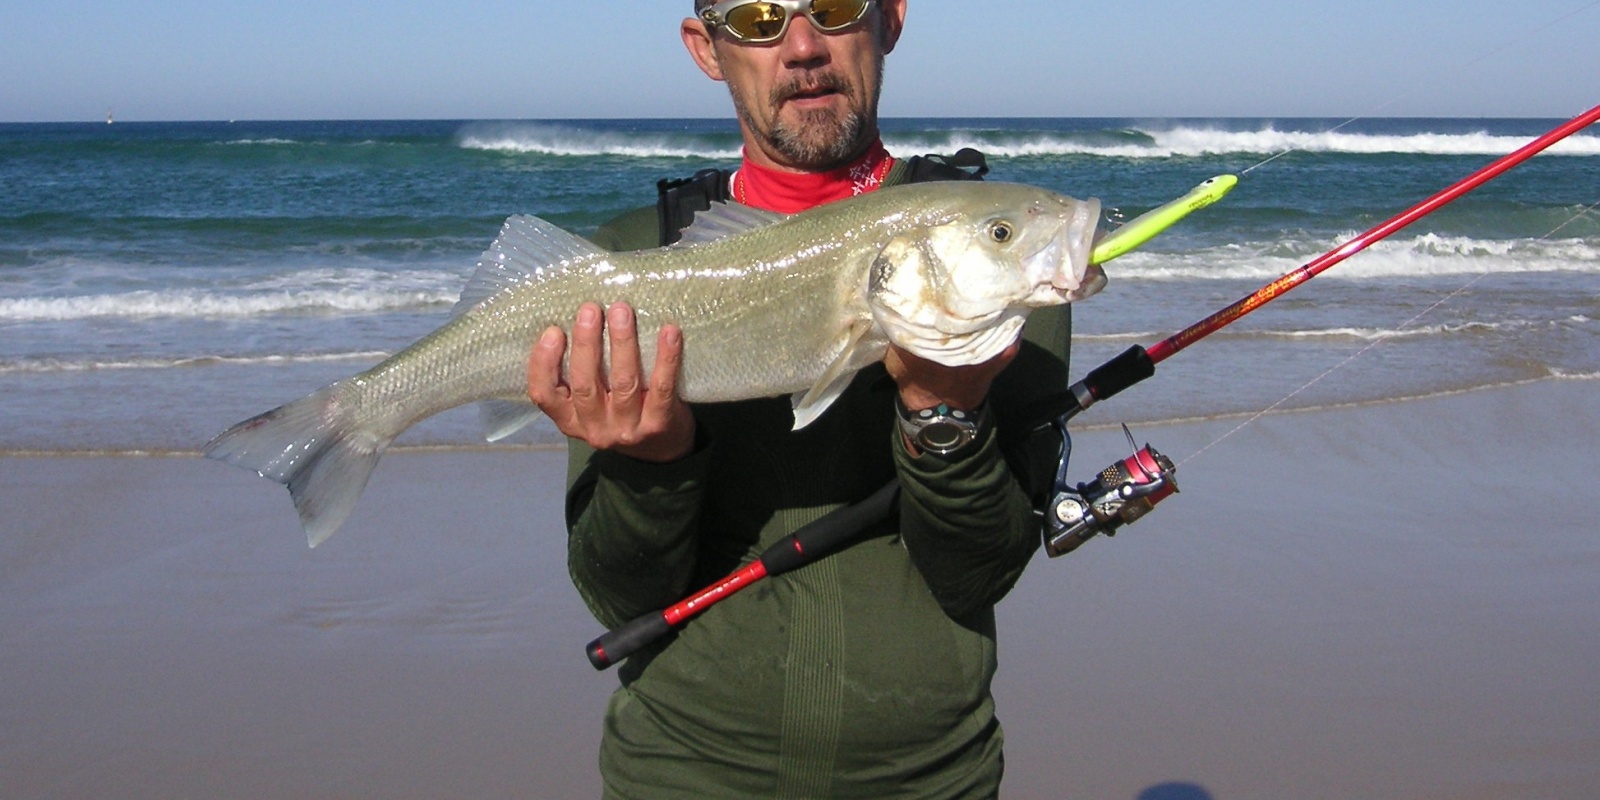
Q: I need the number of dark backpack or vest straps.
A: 2